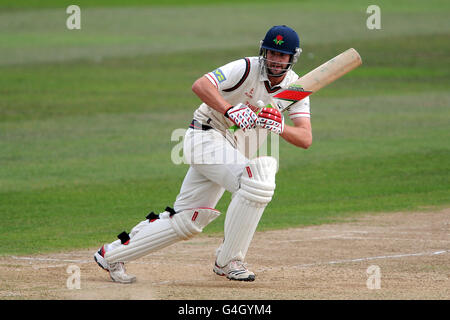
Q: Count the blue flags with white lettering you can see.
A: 0